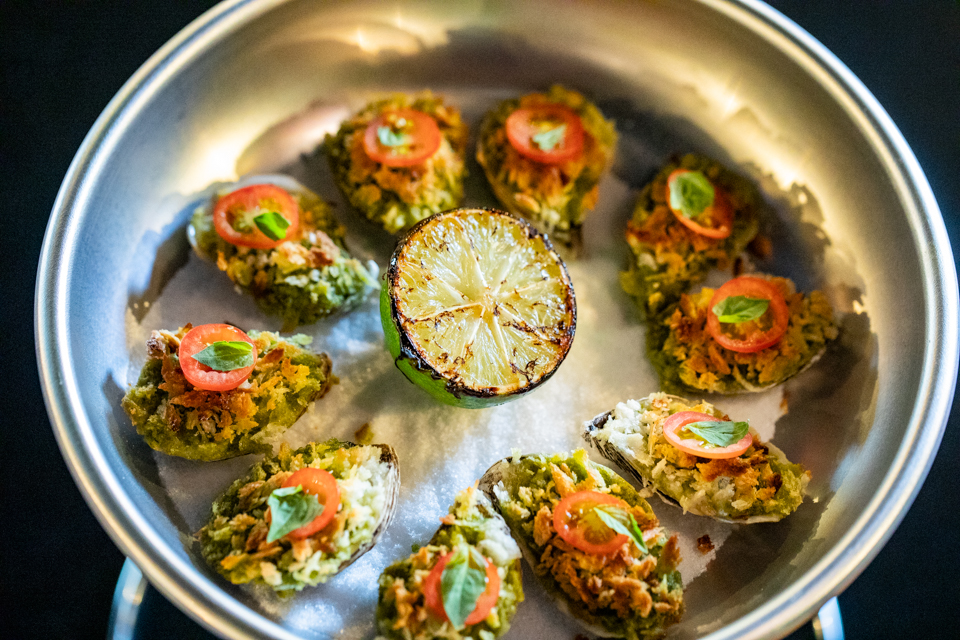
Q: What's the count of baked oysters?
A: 10